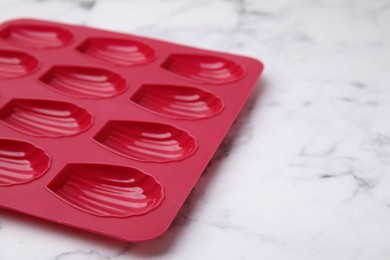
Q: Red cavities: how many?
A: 10